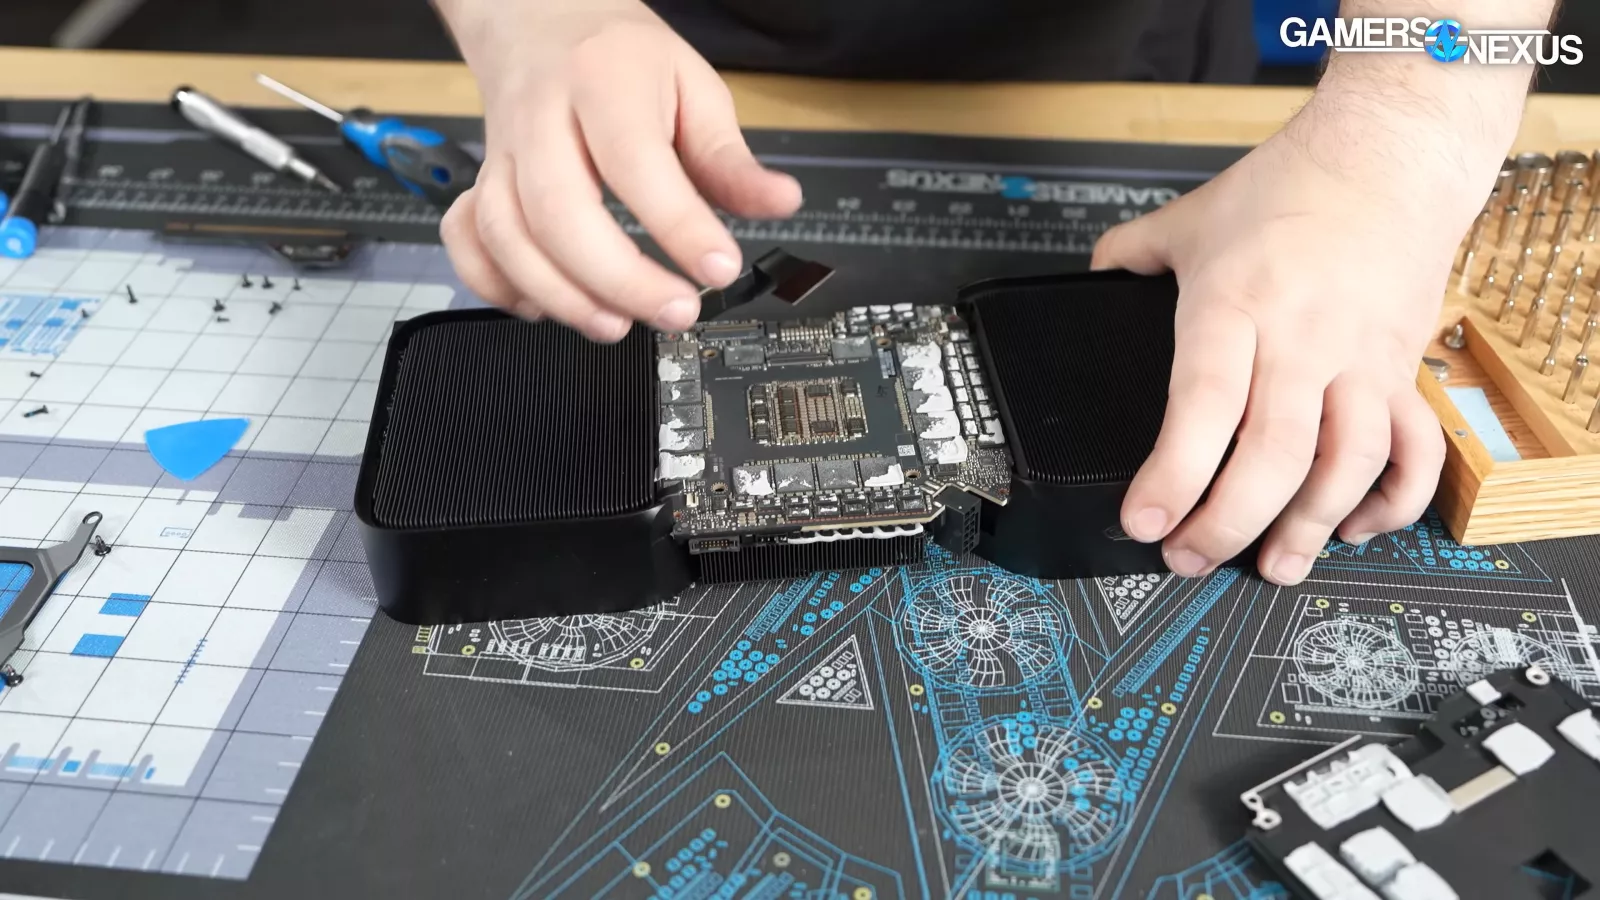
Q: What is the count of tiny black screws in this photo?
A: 12